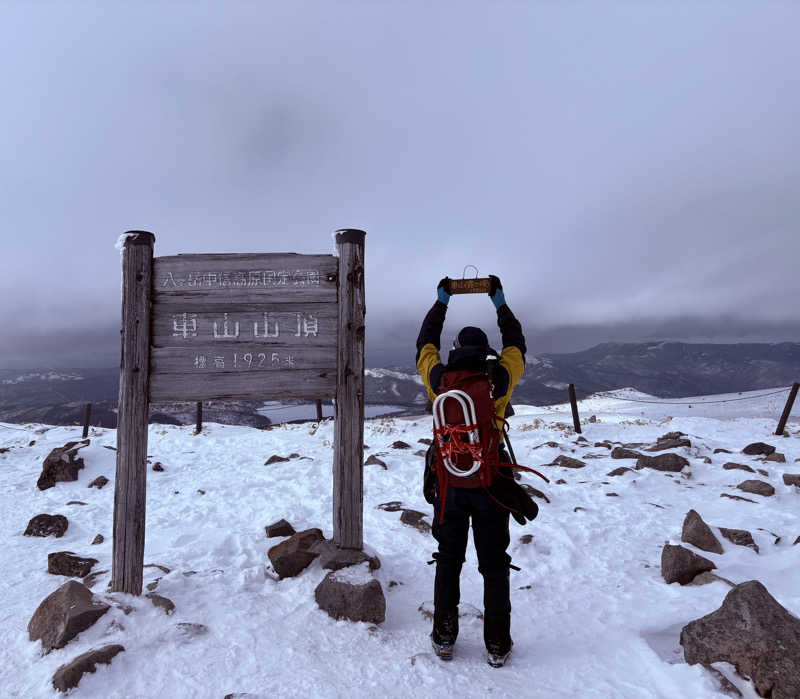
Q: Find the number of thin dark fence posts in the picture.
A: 5